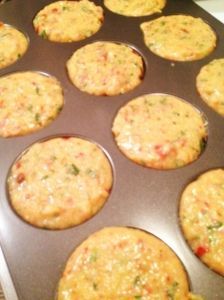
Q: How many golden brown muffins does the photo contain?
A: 11